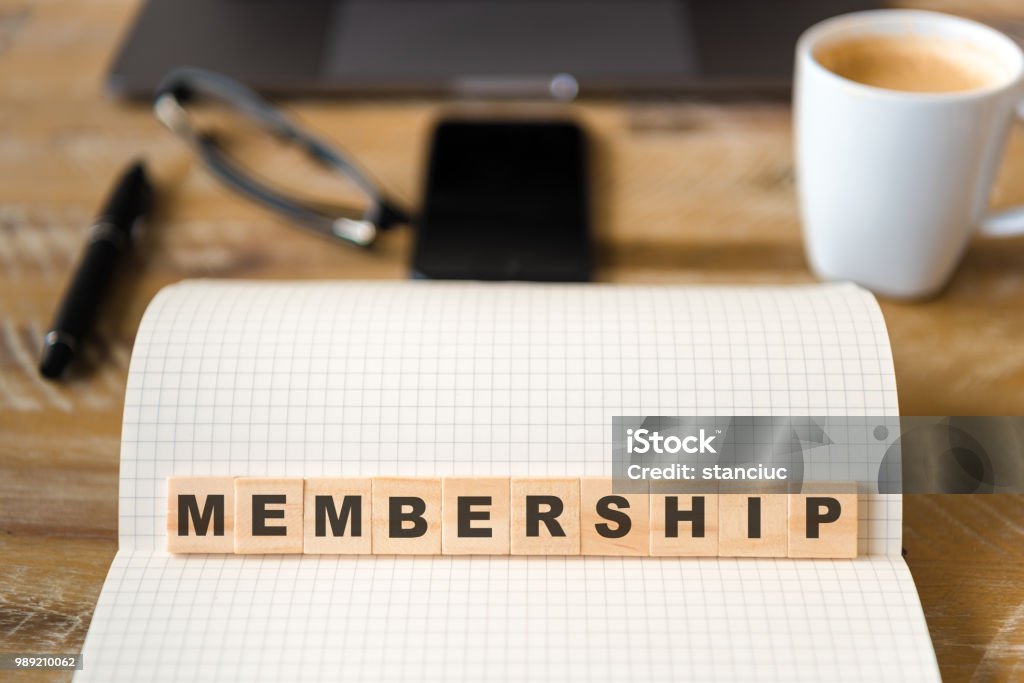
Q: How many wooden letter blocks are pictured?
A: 10